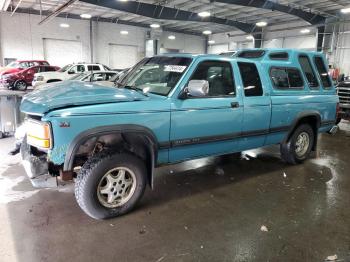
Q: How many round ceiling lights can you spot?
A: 13